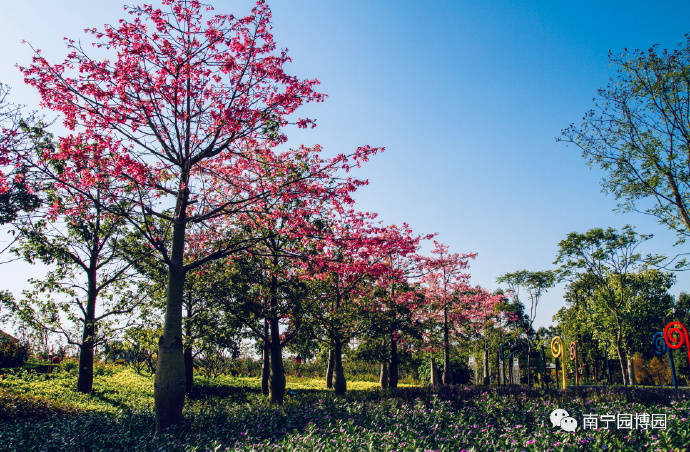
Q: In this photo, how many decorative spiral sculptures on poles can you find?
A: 4